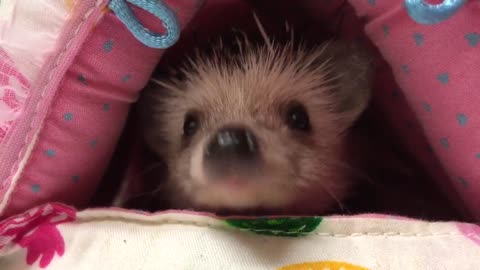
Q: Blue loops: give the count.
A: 2